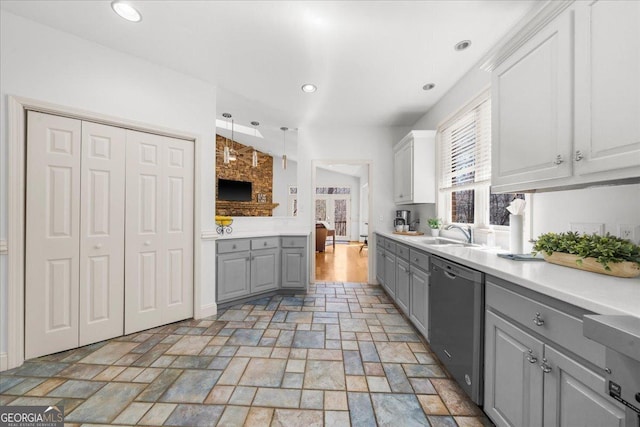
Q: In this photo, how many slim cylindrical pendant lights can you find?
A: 3